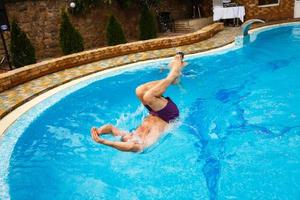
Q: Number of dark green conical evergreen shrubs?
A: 4